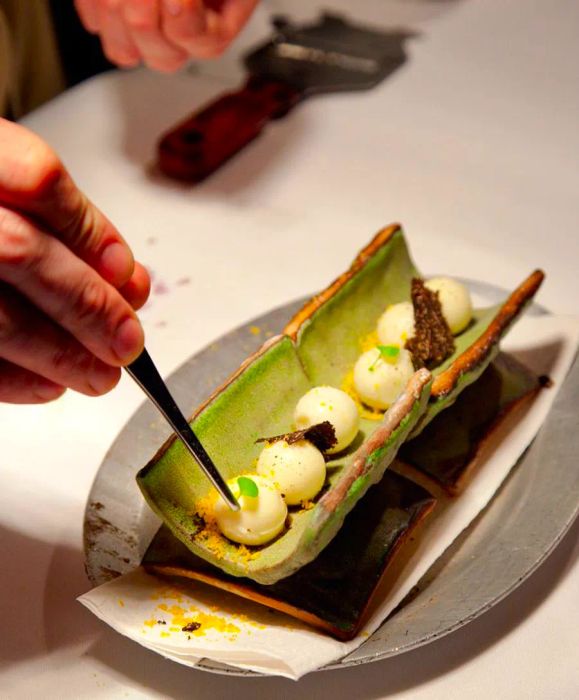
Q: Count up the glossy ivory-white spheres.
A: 6